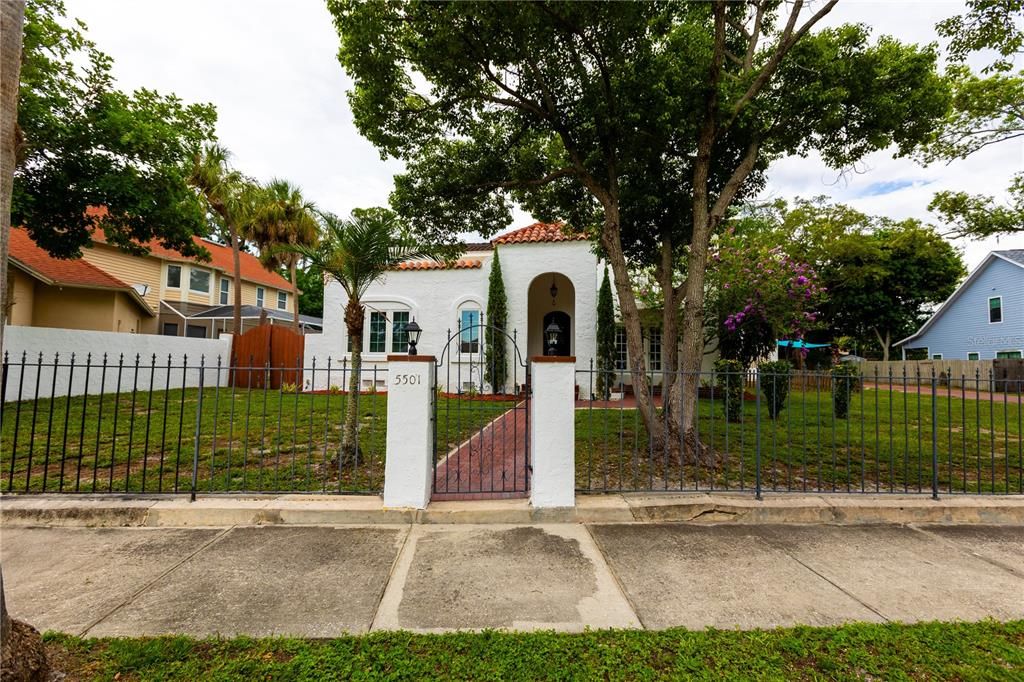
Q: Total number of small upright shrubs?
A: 3